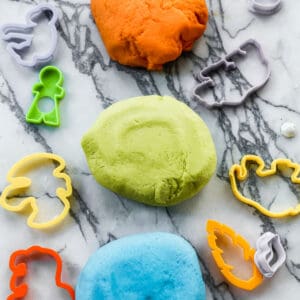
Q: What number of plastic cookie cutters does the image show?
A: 9